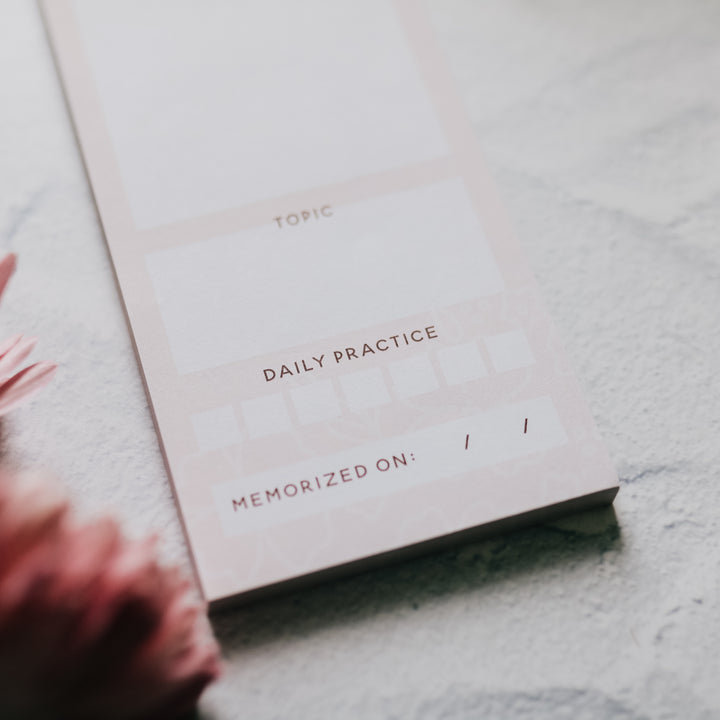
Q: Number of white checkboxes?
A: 7